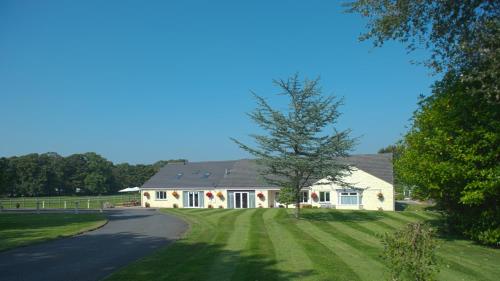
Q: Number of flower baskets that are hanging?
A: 7